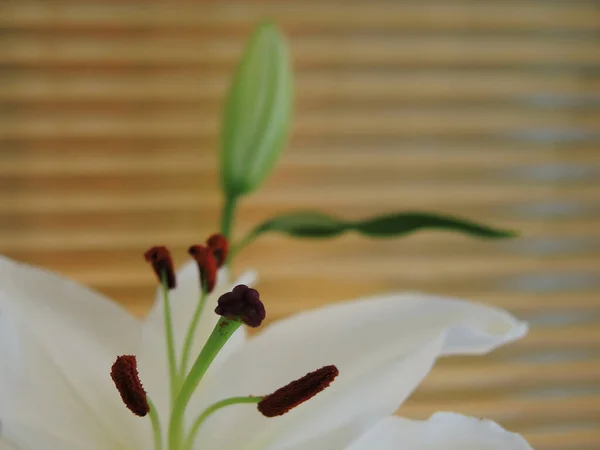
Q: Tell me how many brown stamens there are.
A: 5